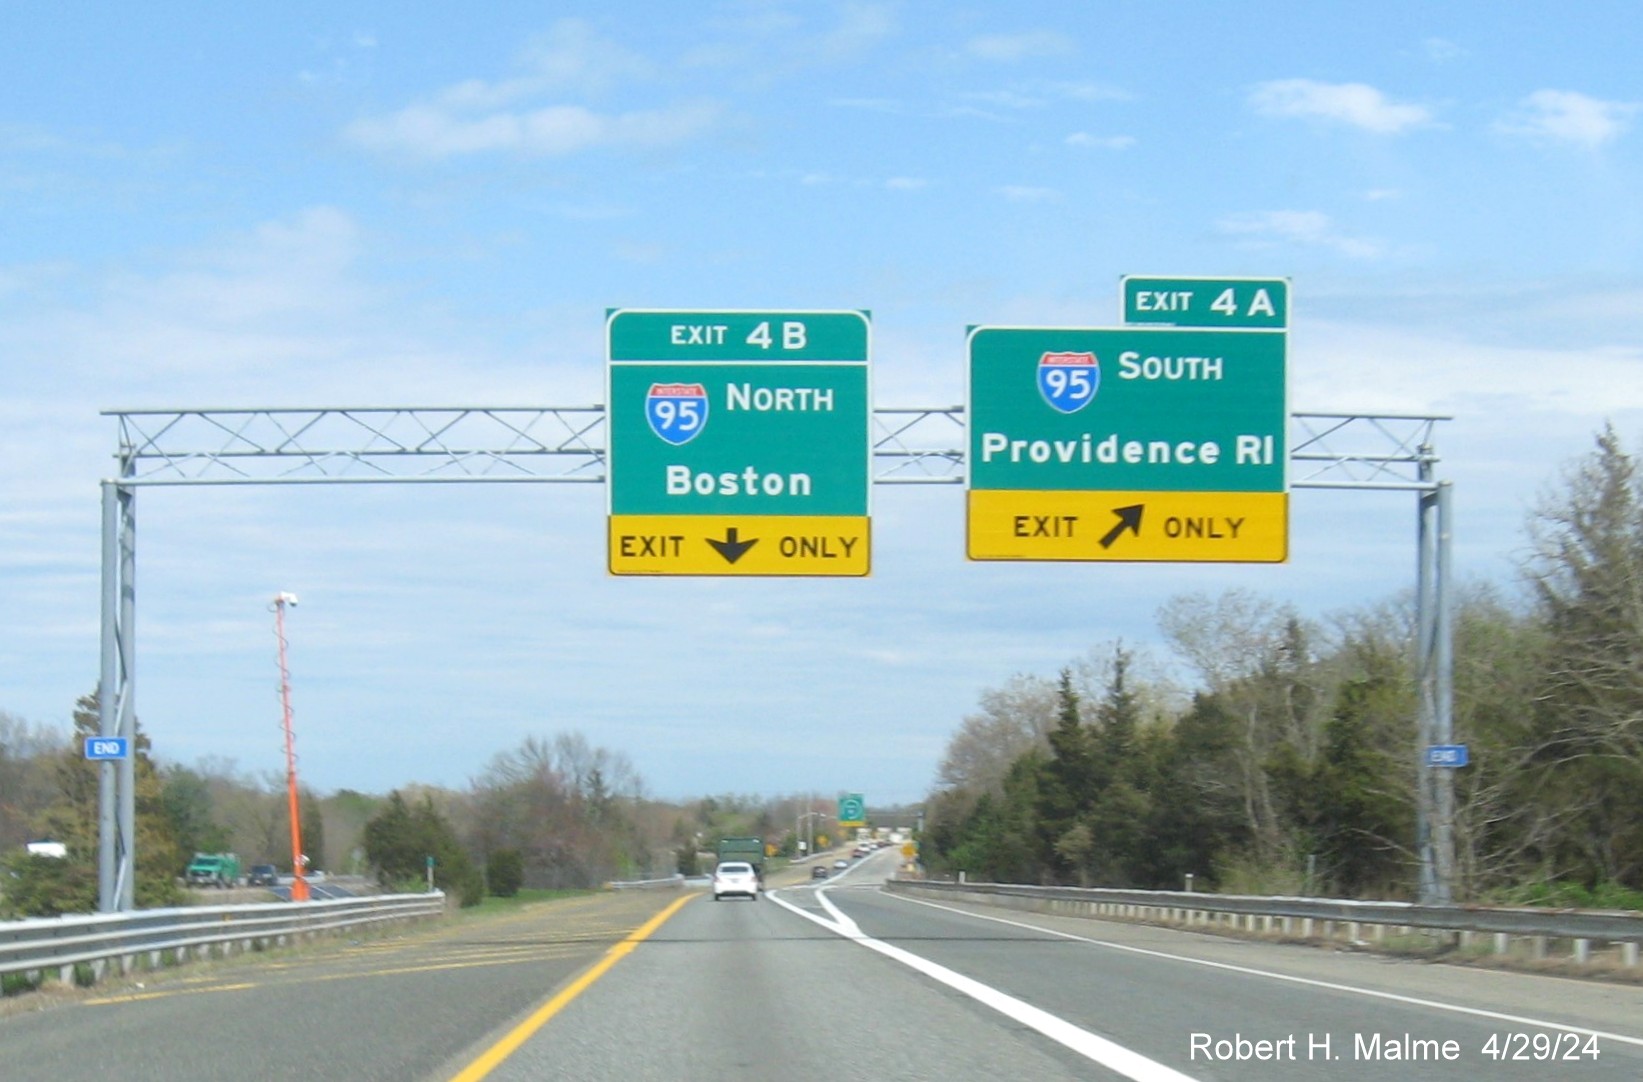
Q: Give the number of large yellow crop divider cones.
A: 0